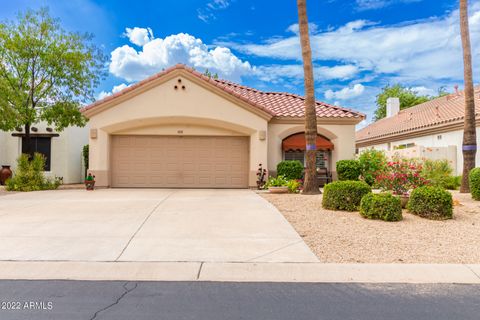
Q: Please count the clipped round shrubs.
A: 6